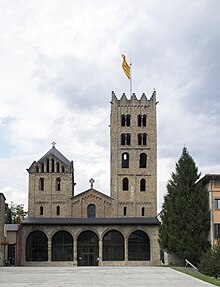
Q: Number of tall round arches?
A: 5